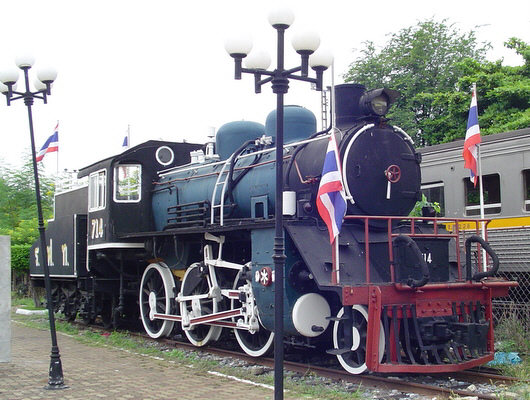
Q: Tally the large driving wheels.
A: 3